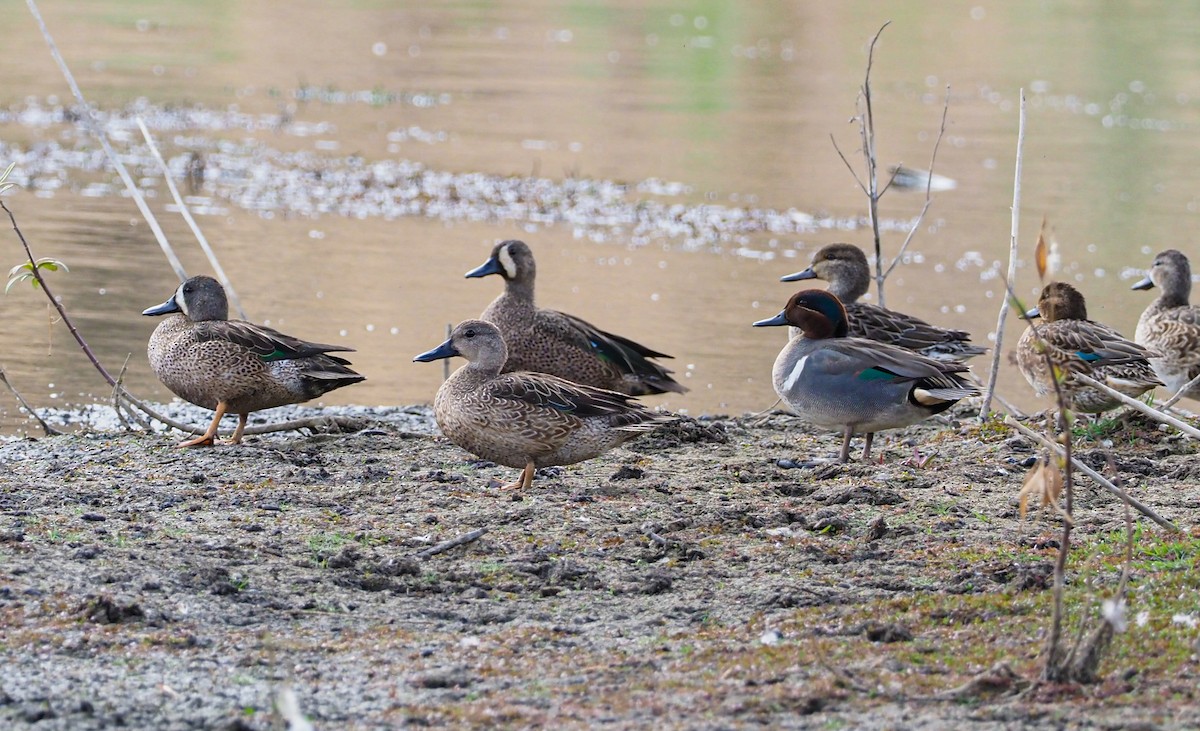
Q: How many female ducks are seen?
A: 4